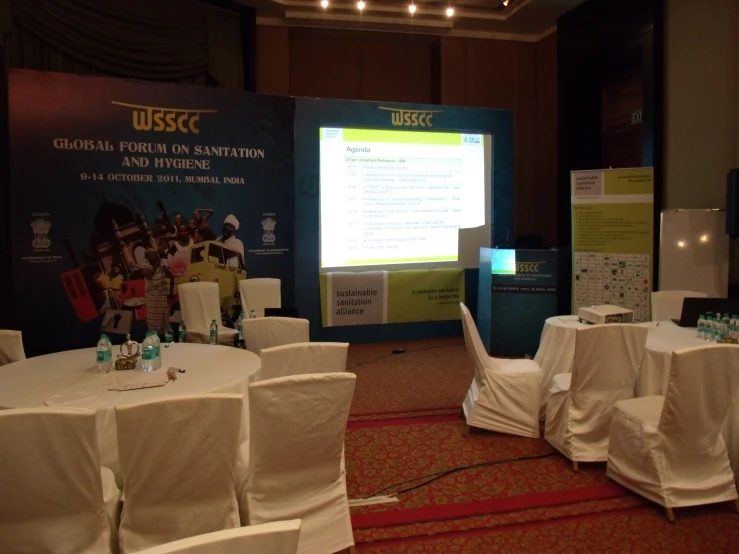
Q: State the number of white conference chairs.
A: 13